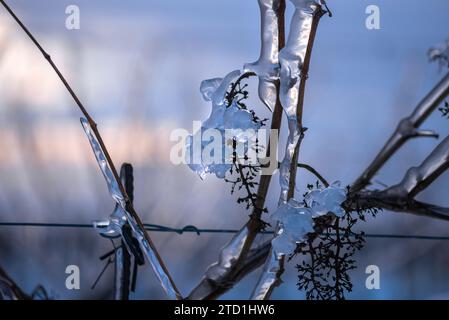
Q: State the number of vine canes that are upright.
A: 2